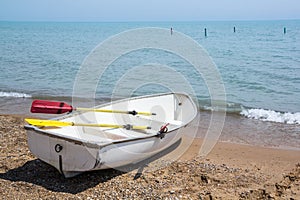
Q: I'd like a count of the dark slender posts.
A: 4